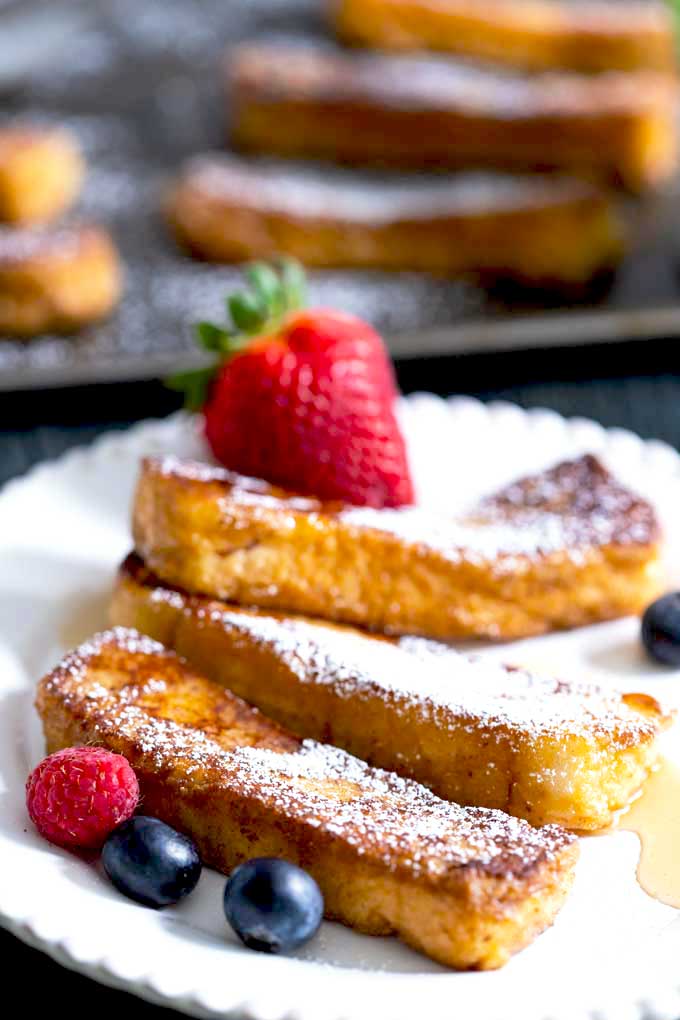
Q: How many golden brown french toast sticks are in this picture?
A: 8